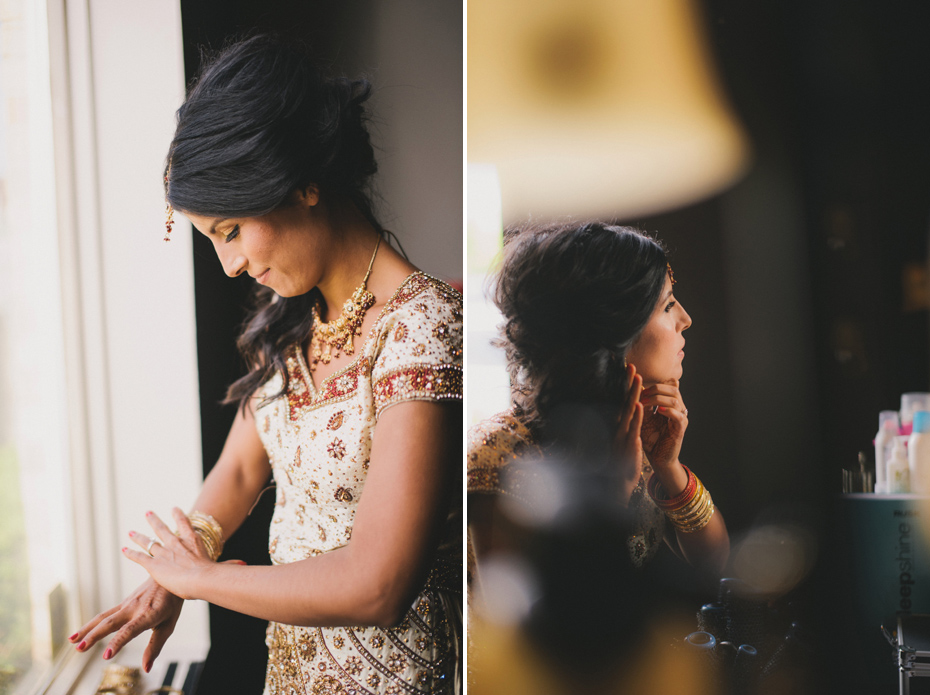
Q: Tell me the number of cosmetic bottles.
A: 4